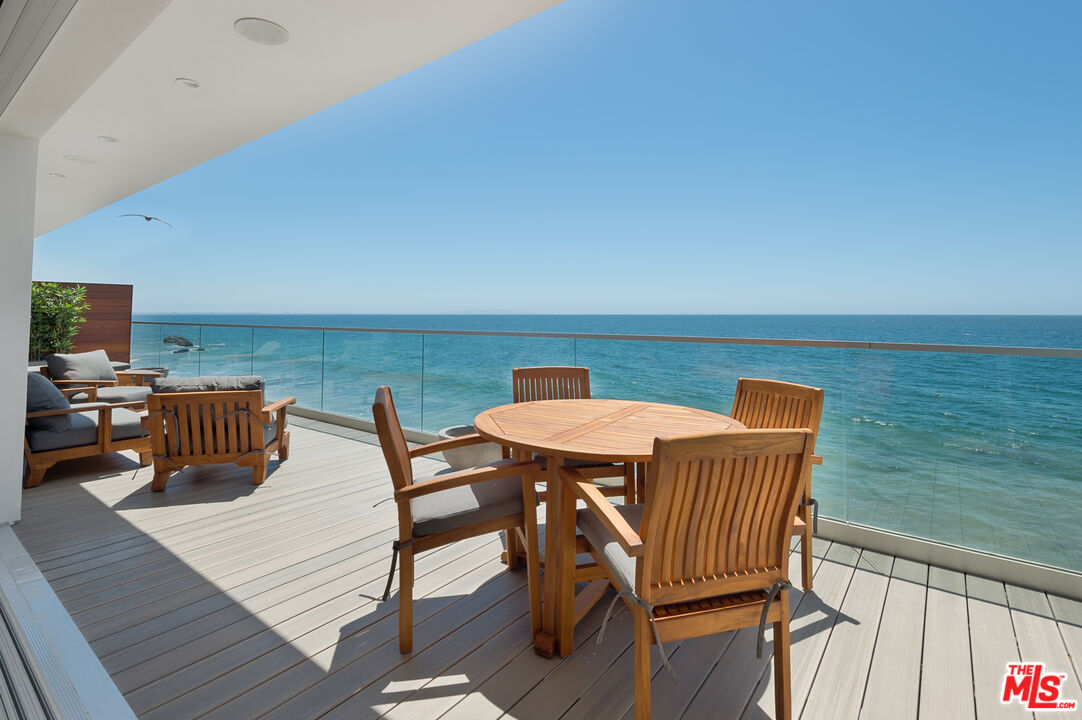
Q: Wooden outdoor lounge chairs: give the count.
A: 3